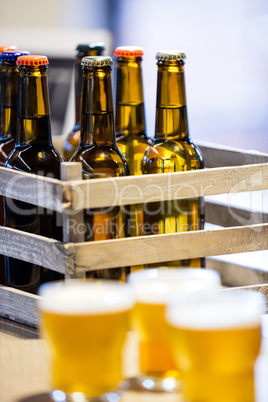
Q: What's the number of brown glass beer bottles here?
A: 7